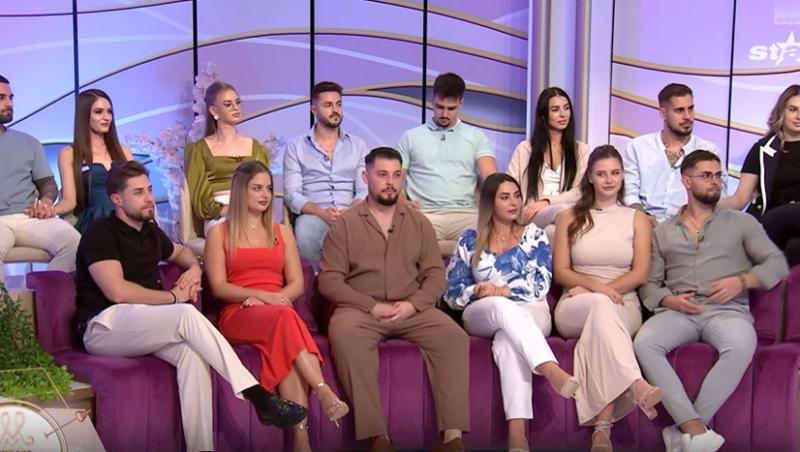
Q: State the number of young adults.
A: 14